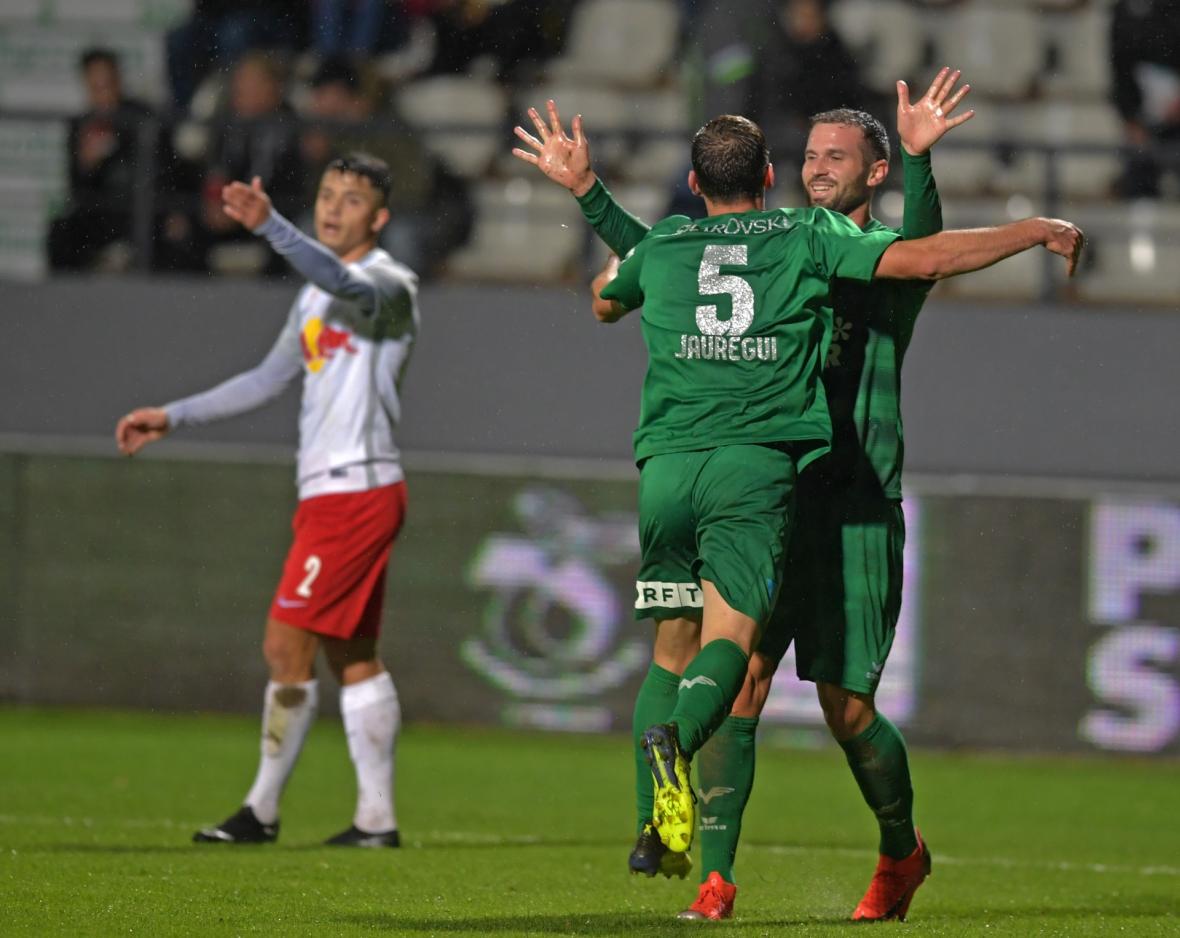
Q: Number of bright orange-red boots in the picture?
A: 2